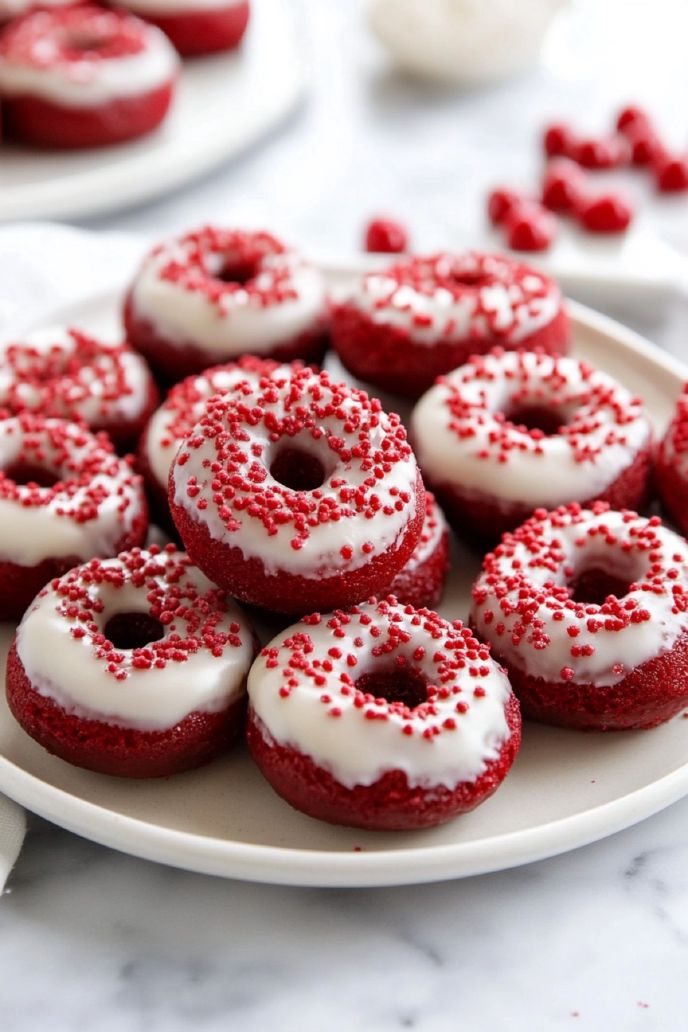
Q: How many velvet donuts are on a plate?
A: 12